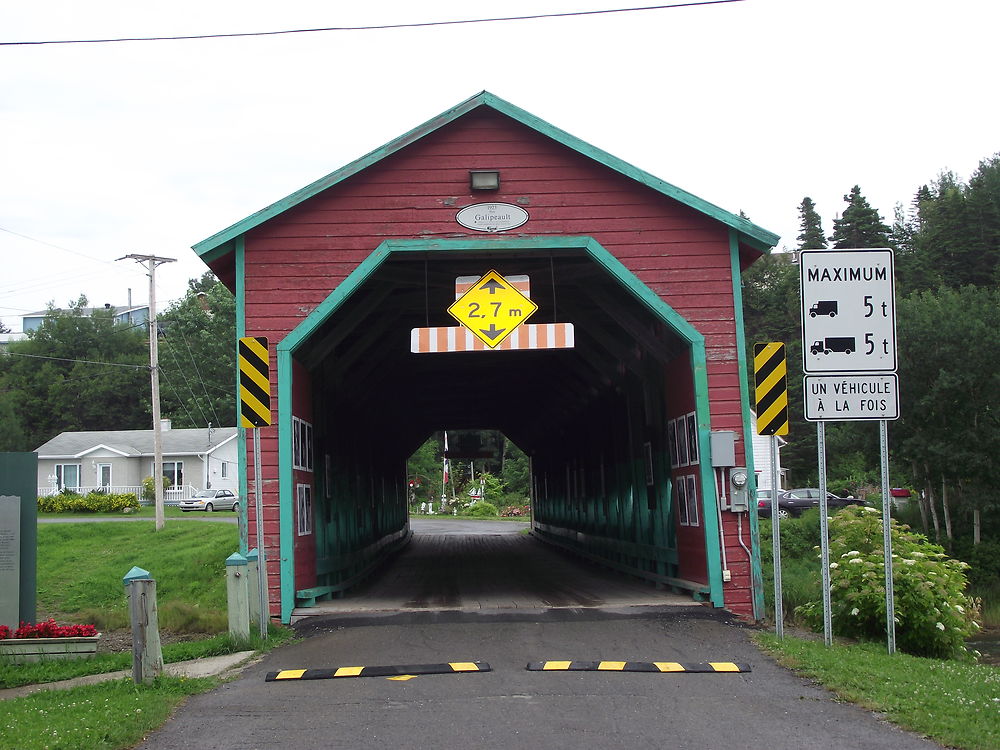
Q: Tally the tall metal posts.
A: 4